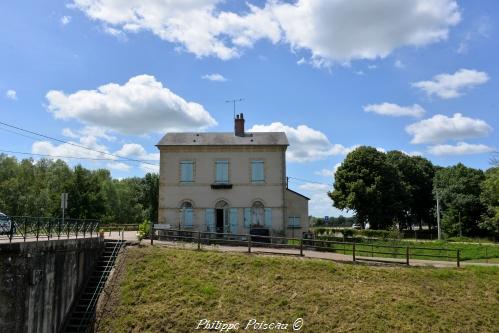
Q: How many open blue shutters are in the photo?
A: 4